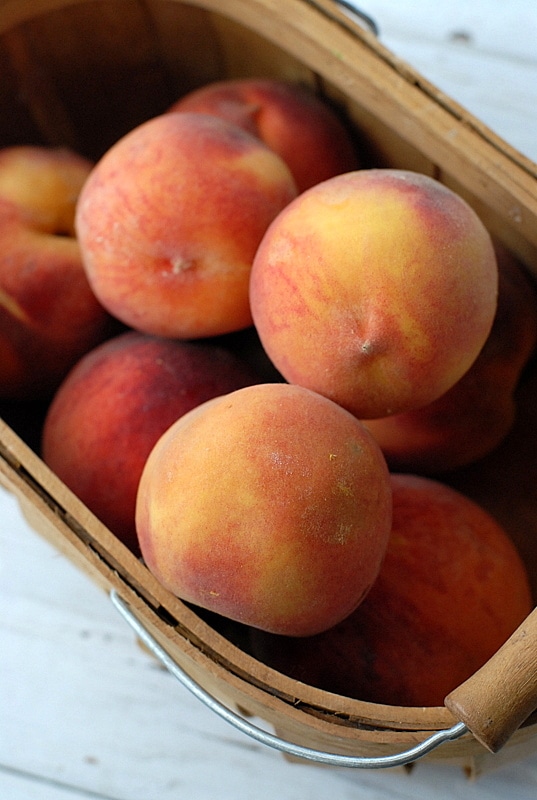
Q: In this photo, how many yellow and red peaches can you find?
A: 8